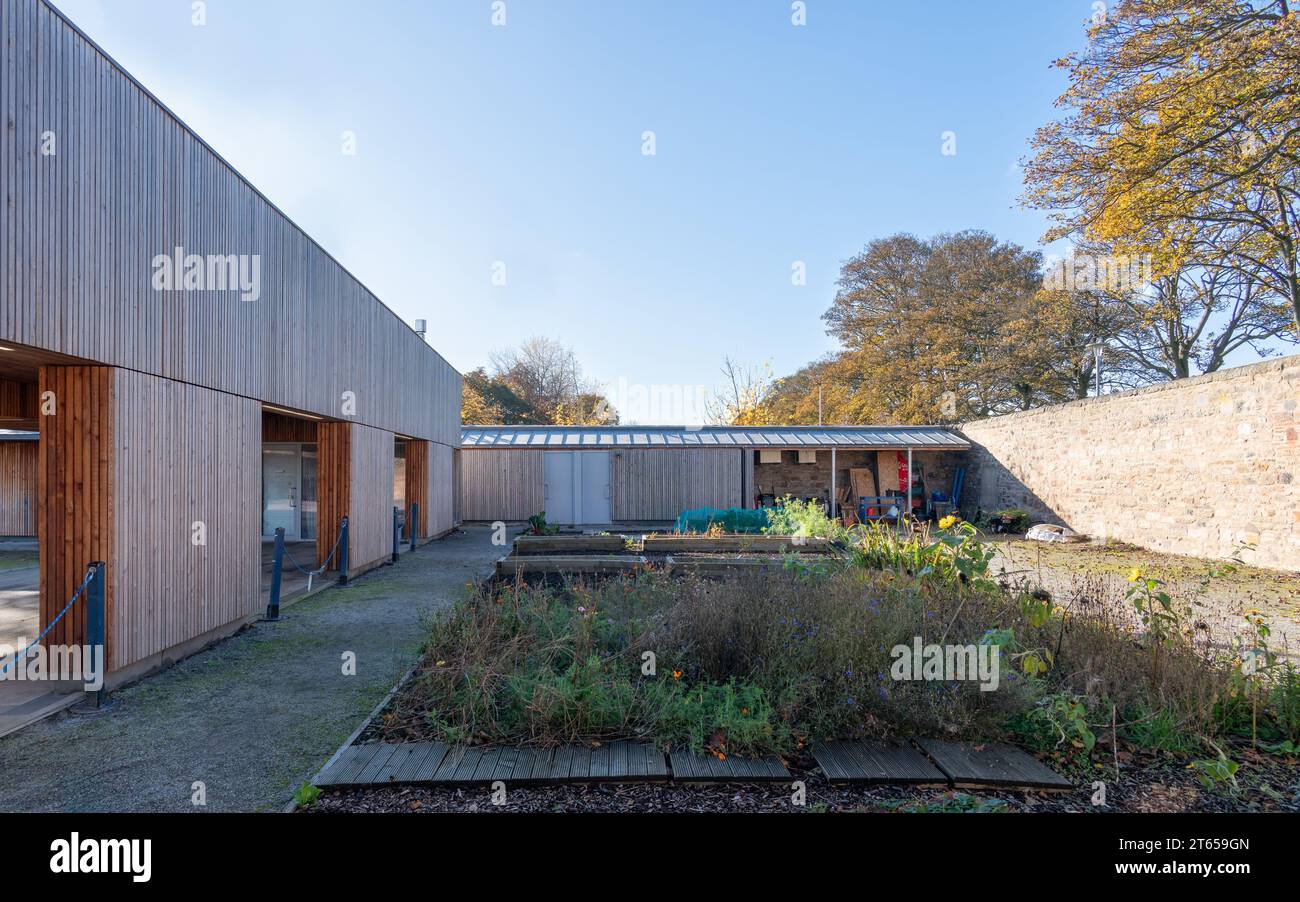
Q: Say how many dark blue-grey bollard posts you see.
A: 5